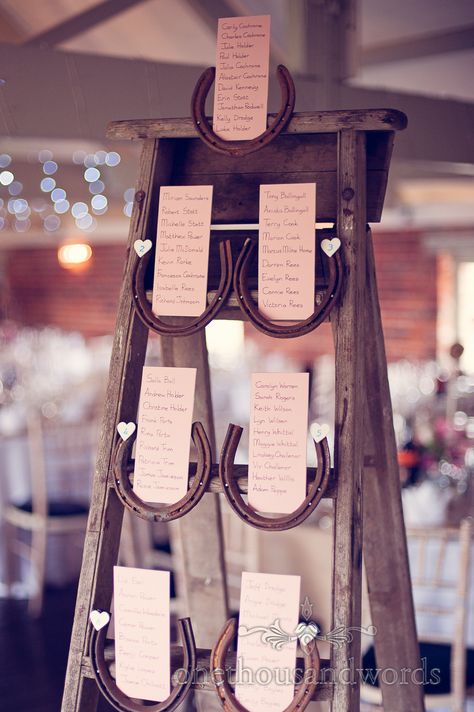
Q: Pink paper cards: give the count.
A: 7